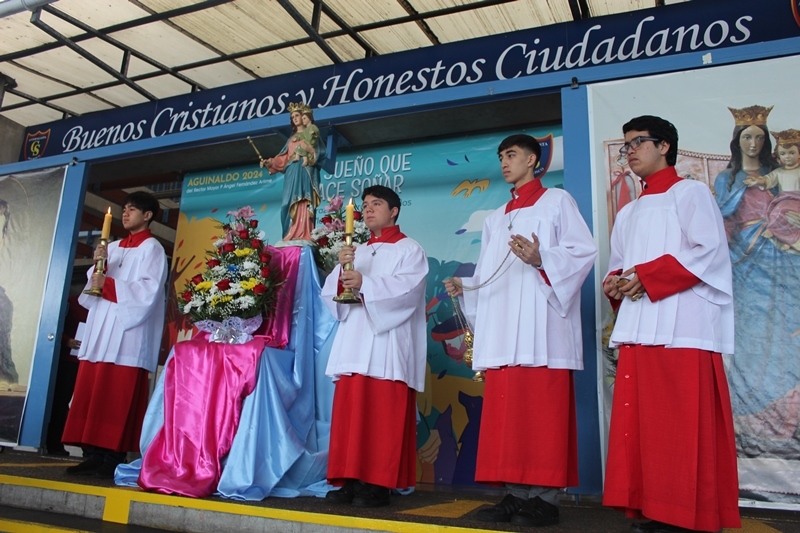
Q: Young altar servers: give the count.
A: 4